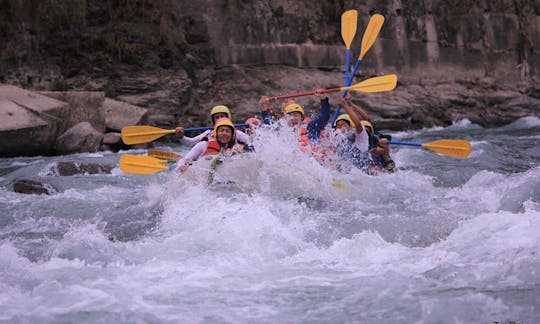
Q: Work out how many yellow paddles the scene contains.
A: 7